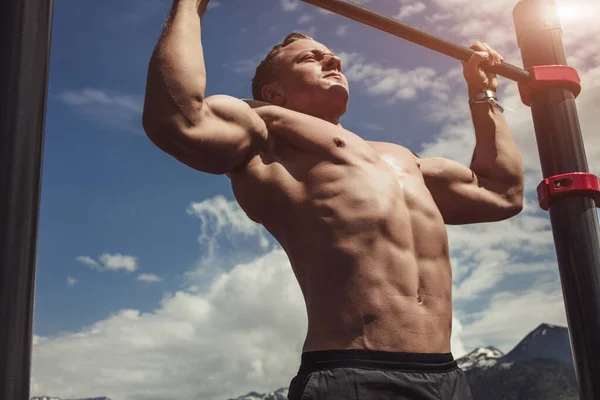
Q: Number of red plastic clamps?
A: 2